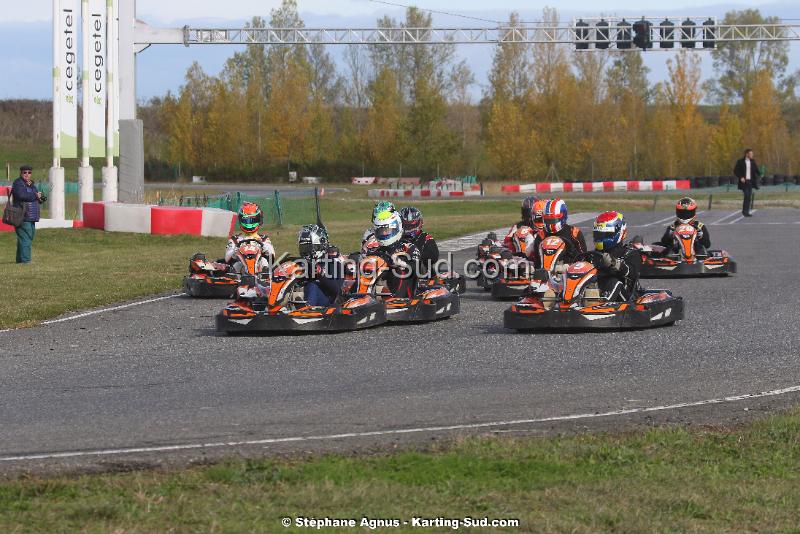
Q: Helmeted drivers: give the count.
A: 10